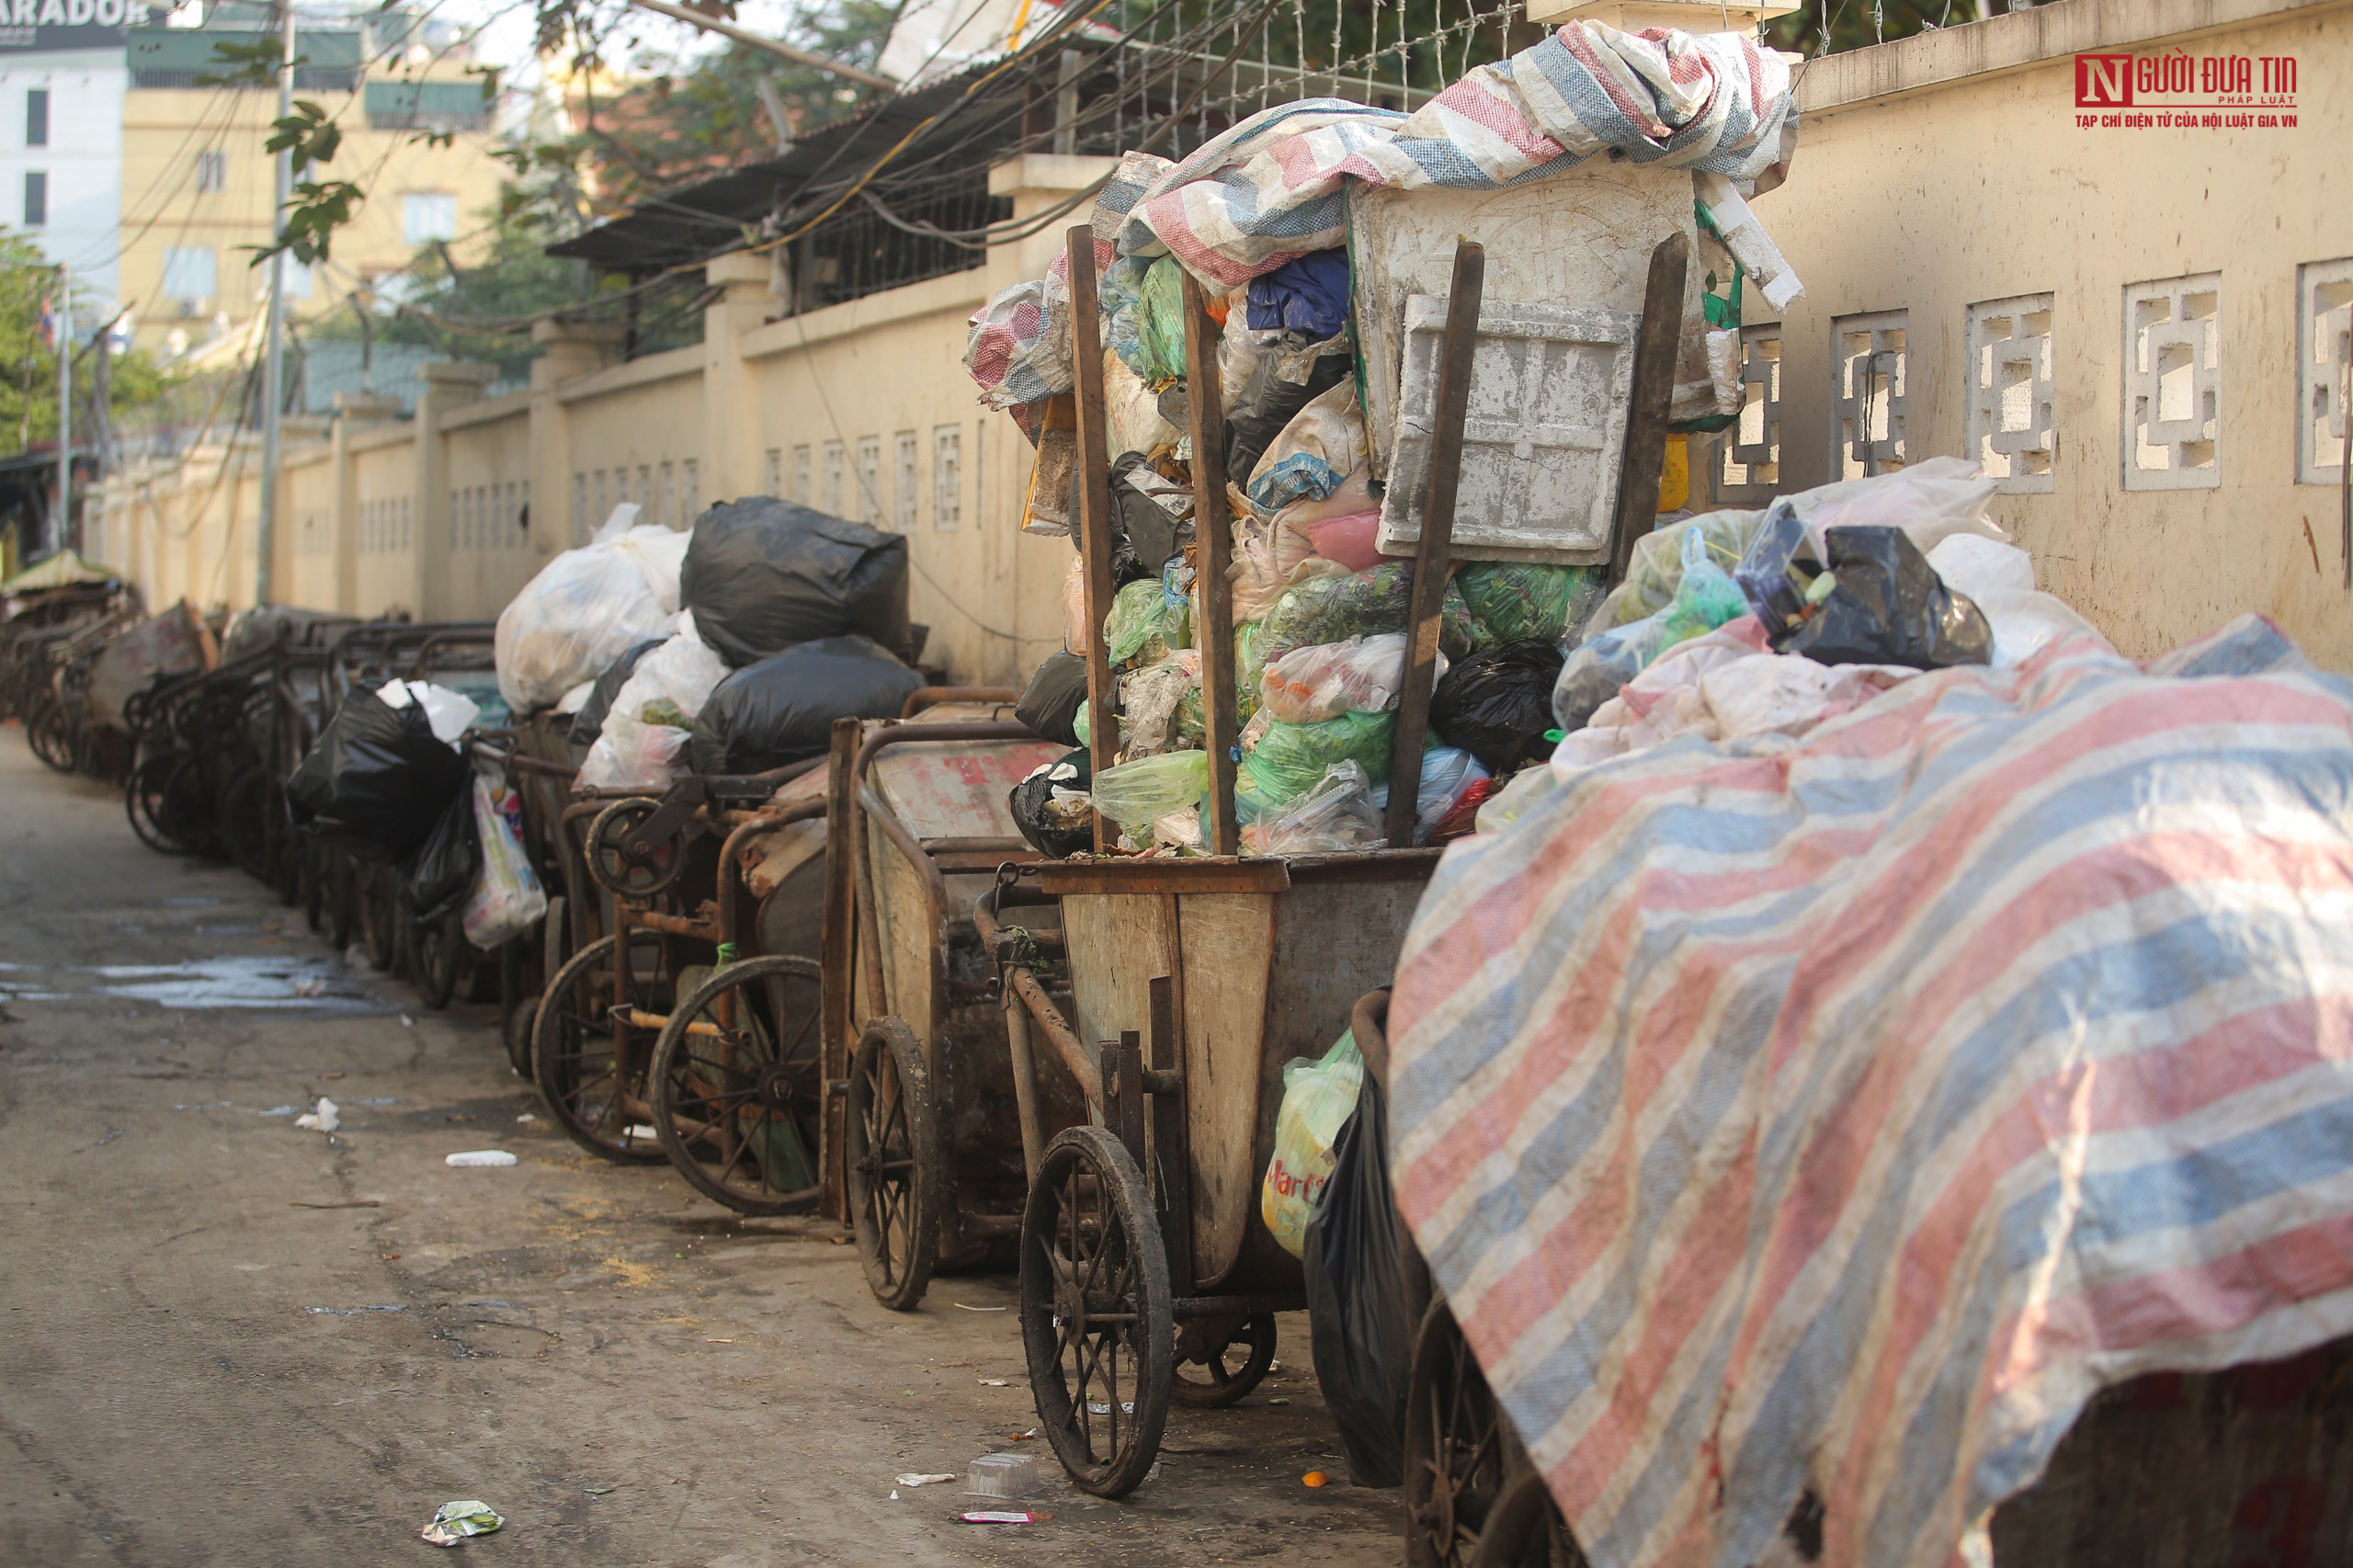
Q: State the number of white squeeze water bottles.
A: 0